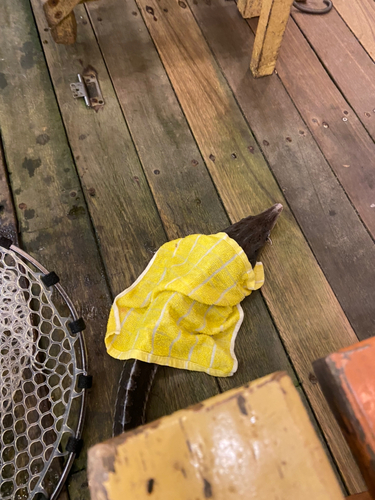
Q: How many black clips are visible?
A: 5